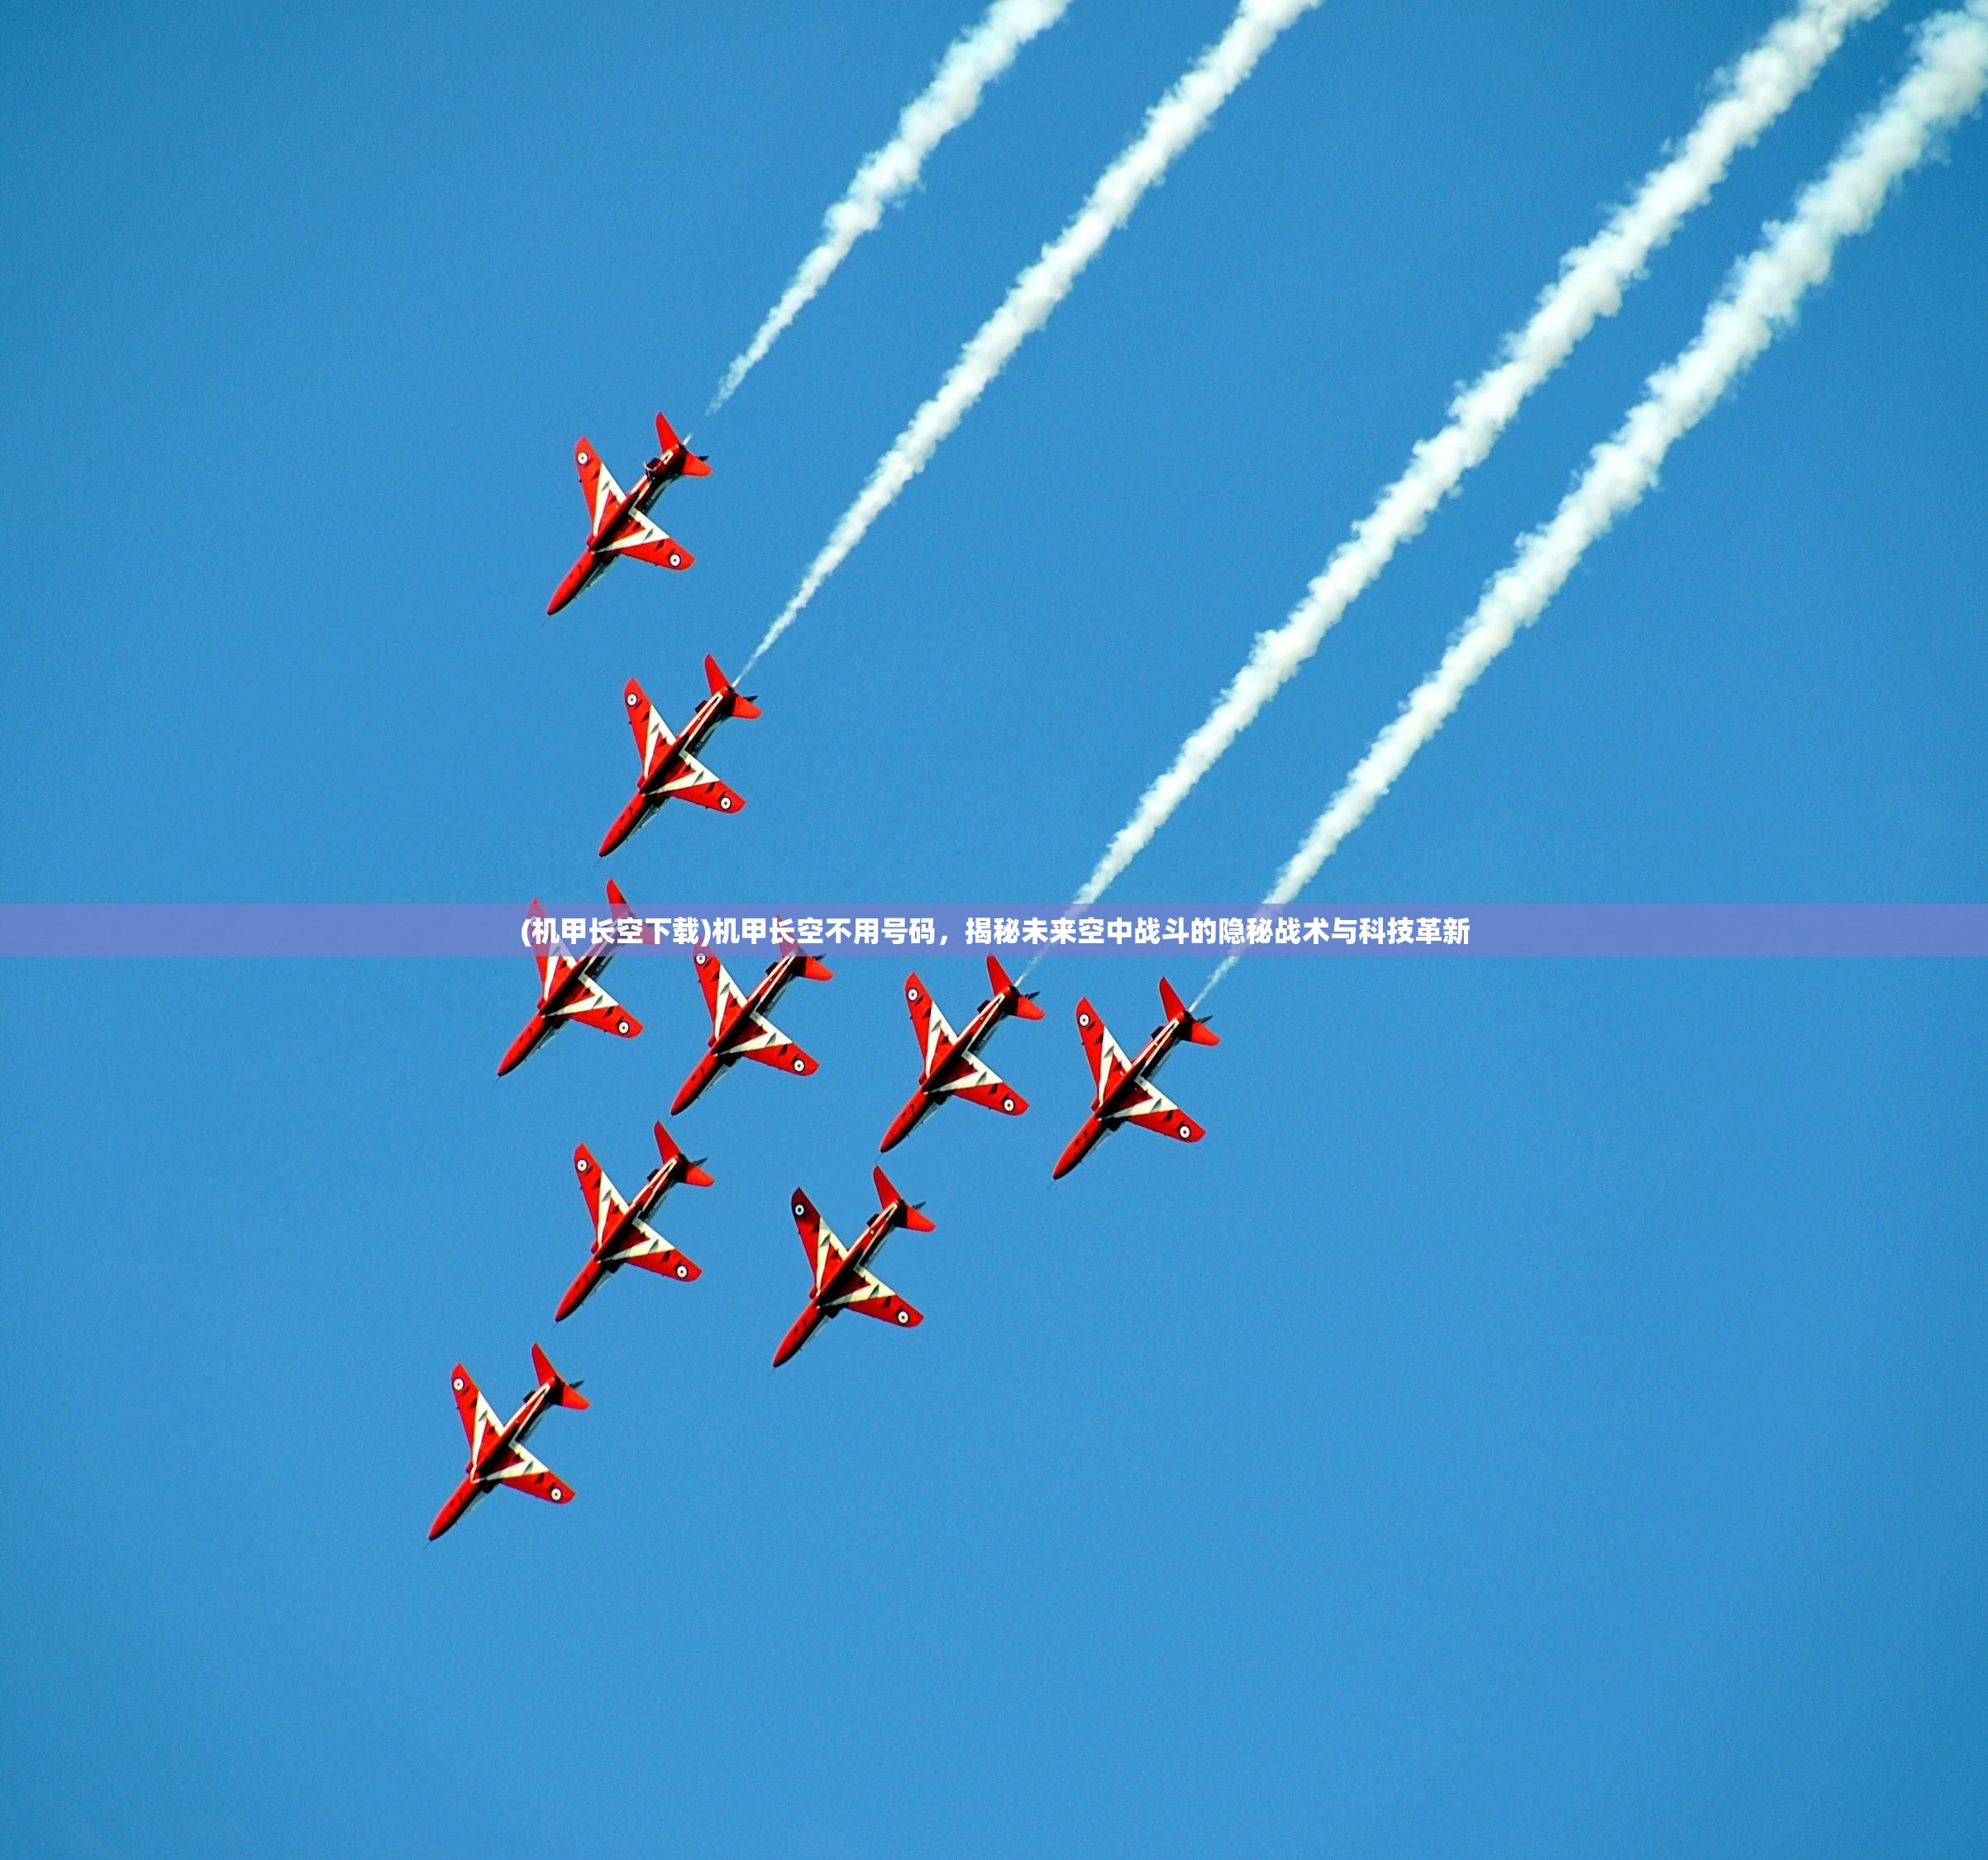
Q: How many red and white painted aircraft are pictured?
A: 9